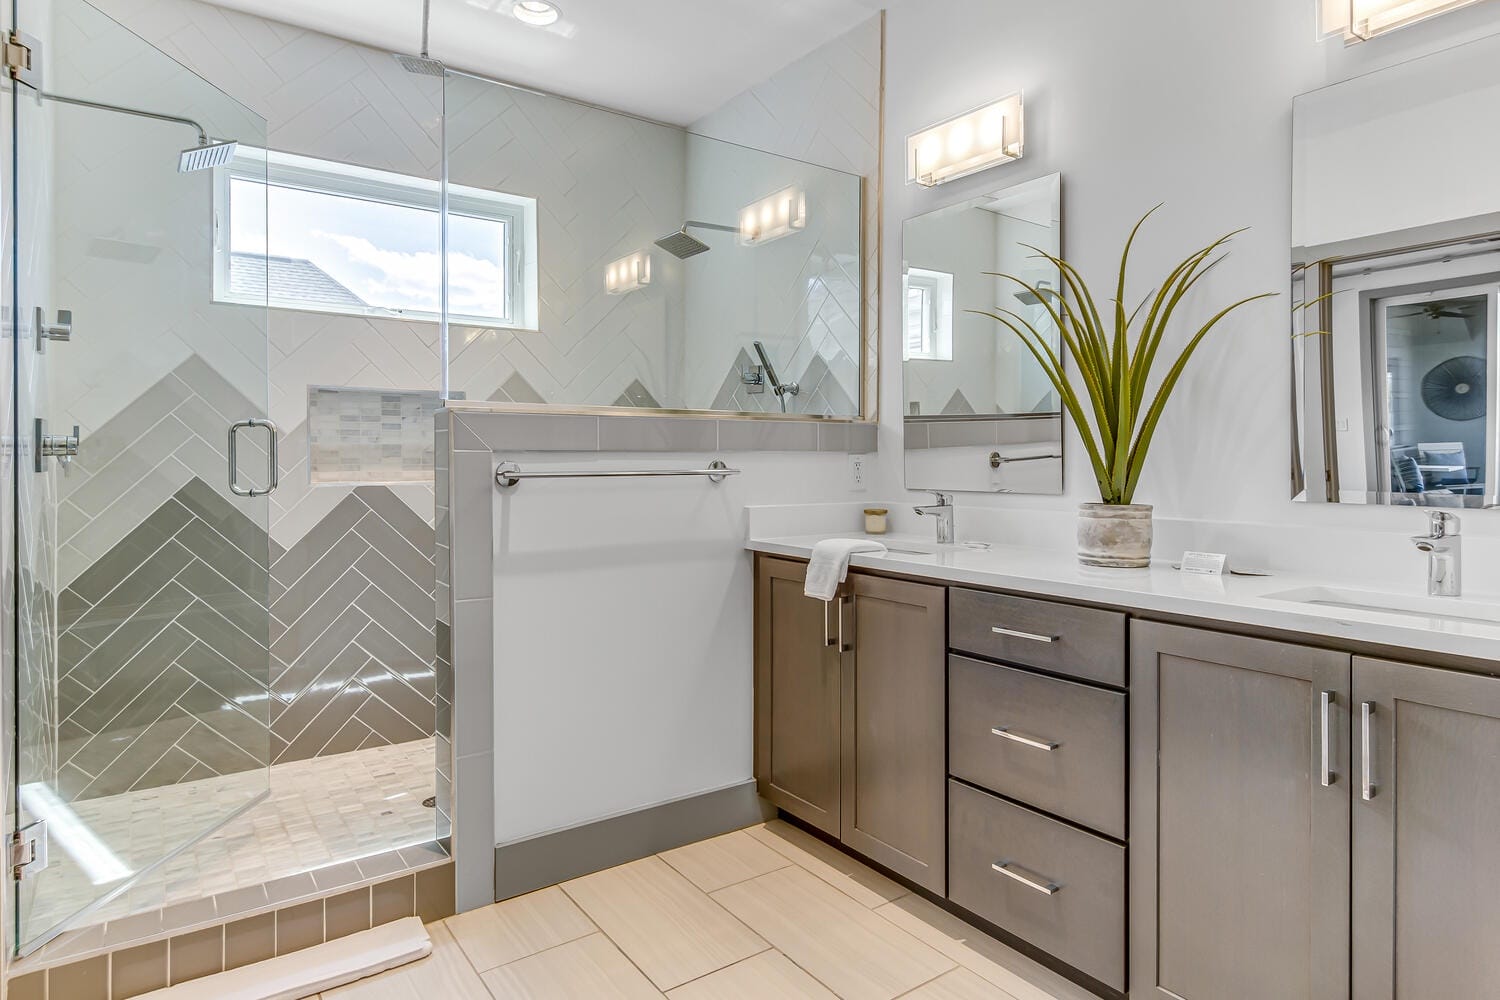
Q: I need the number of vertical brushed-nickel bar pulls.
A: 4